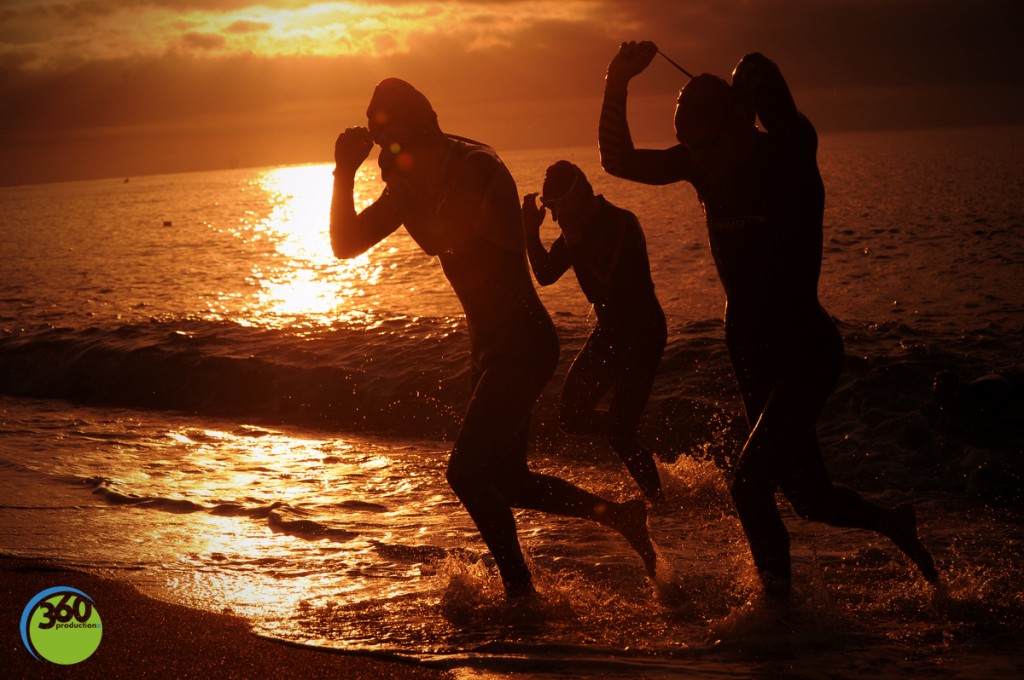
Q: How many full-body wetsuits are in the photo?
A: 3